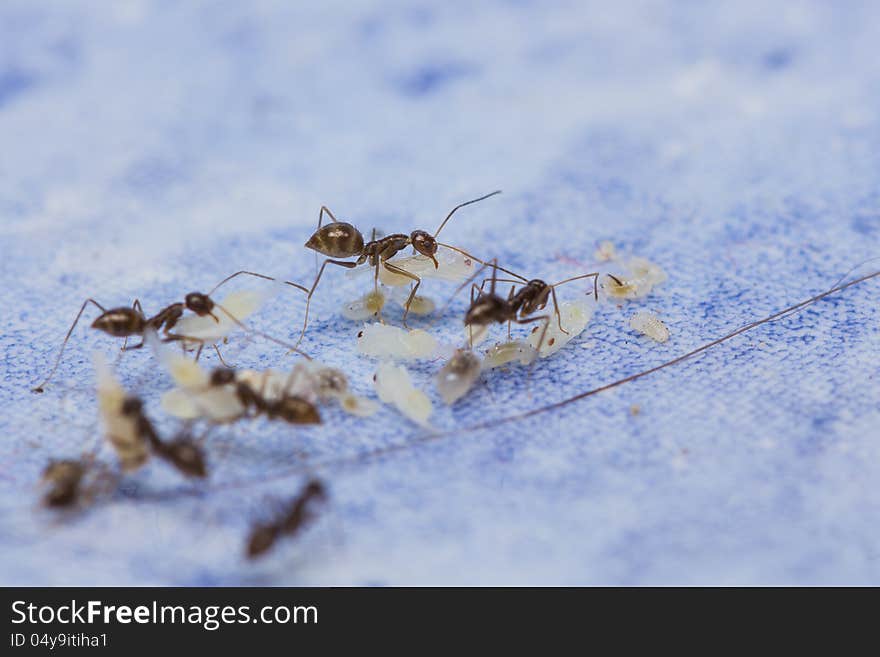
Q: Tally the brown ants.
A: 7